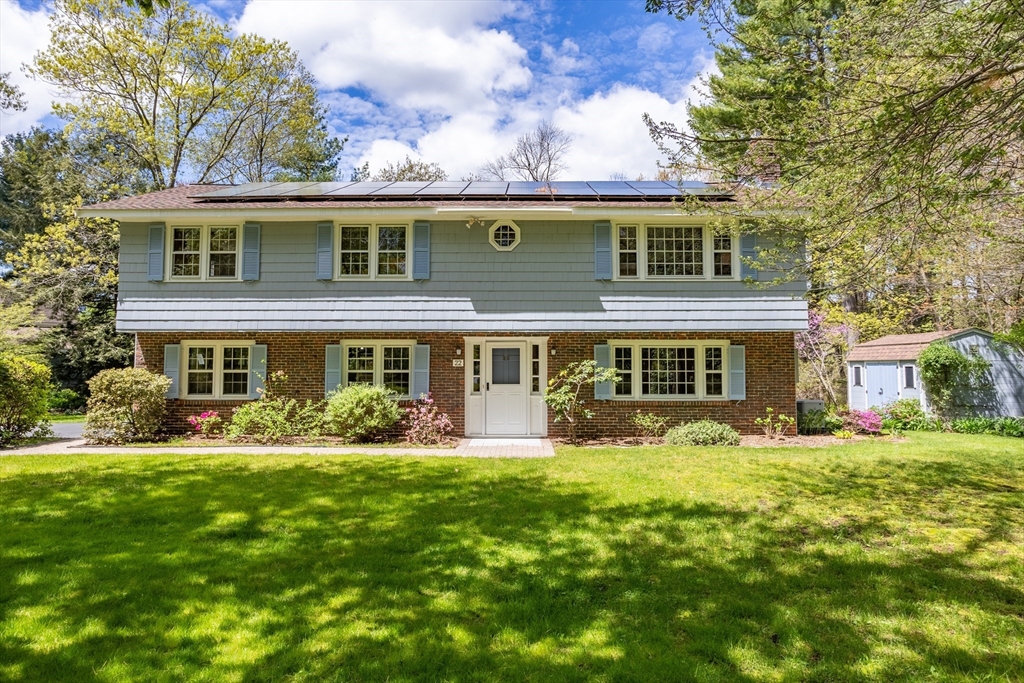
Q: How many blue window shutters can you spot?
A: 12